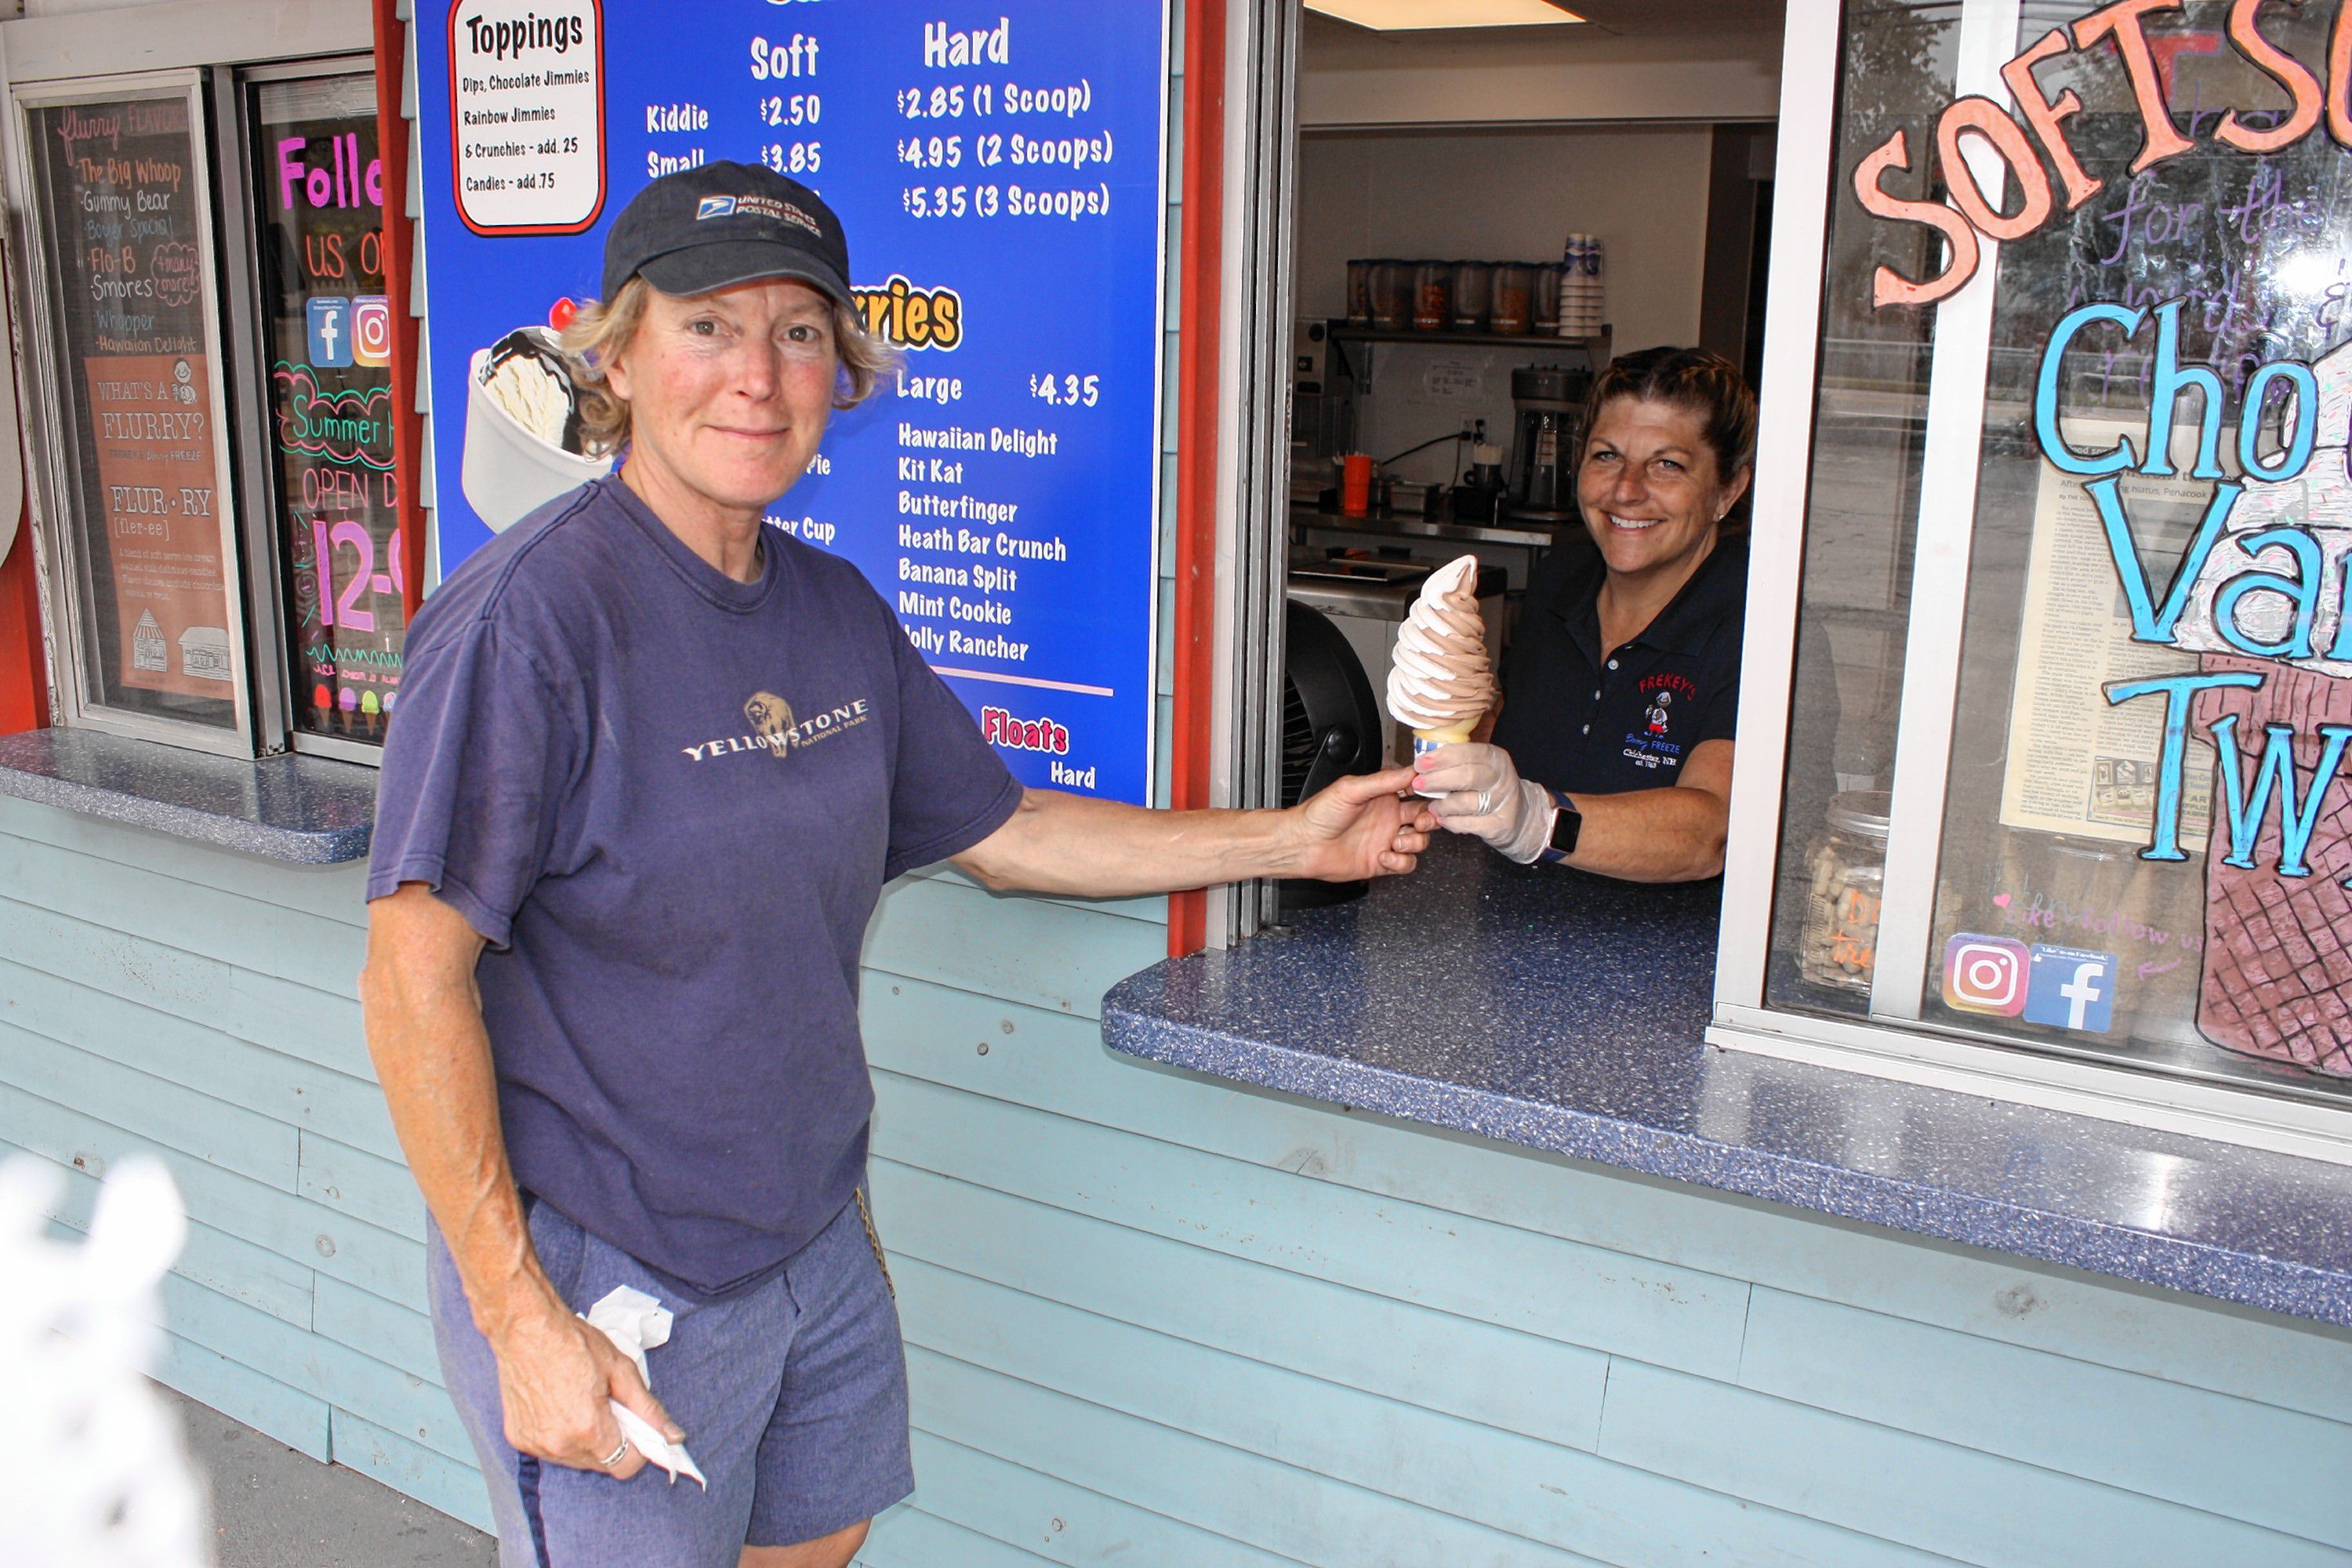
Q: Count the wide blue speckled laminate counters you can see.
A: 2